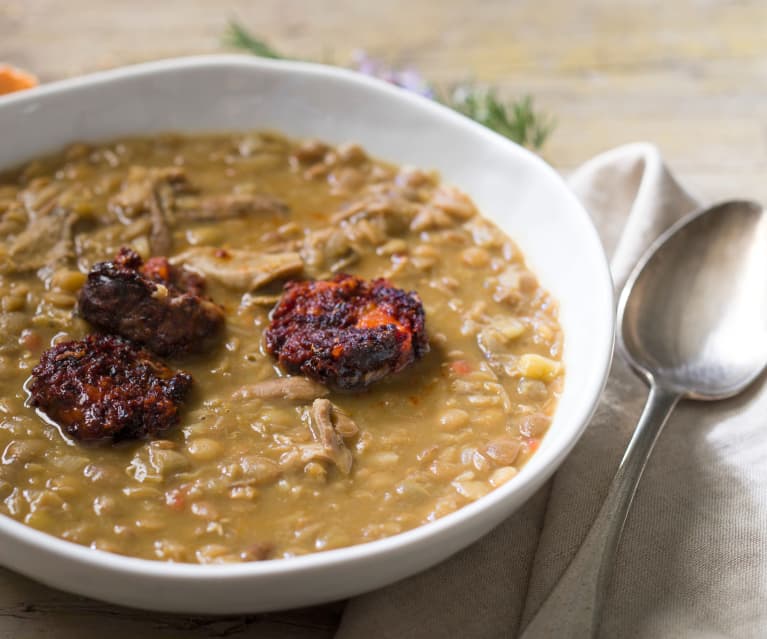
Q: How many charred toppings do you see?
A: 3